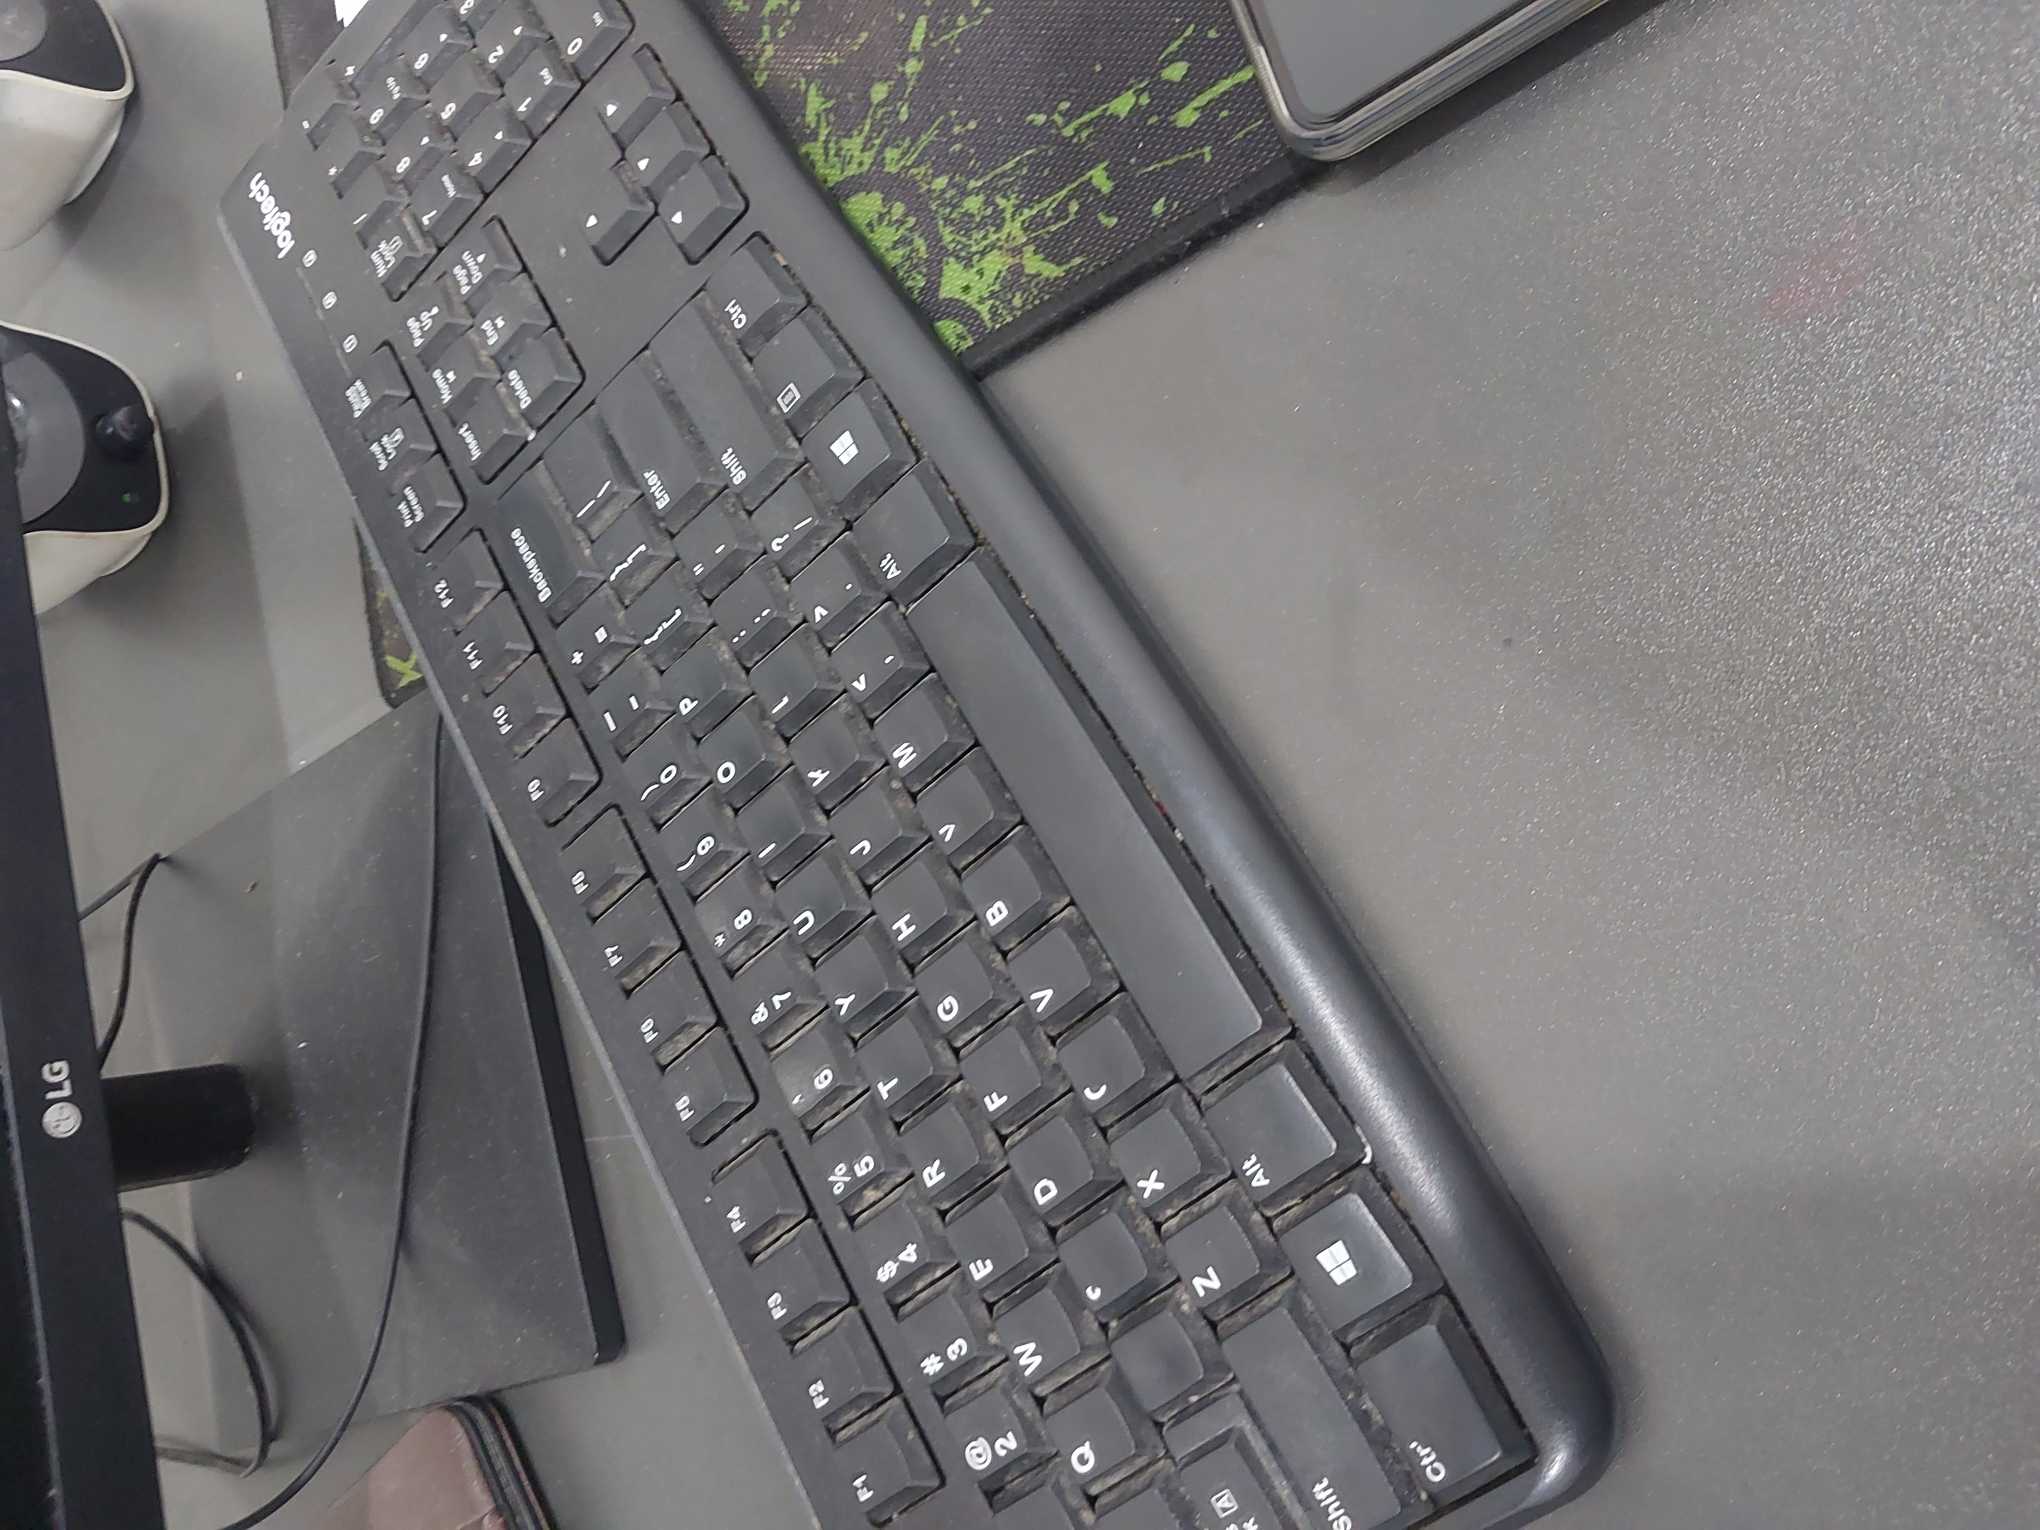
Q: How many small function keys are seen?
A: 12